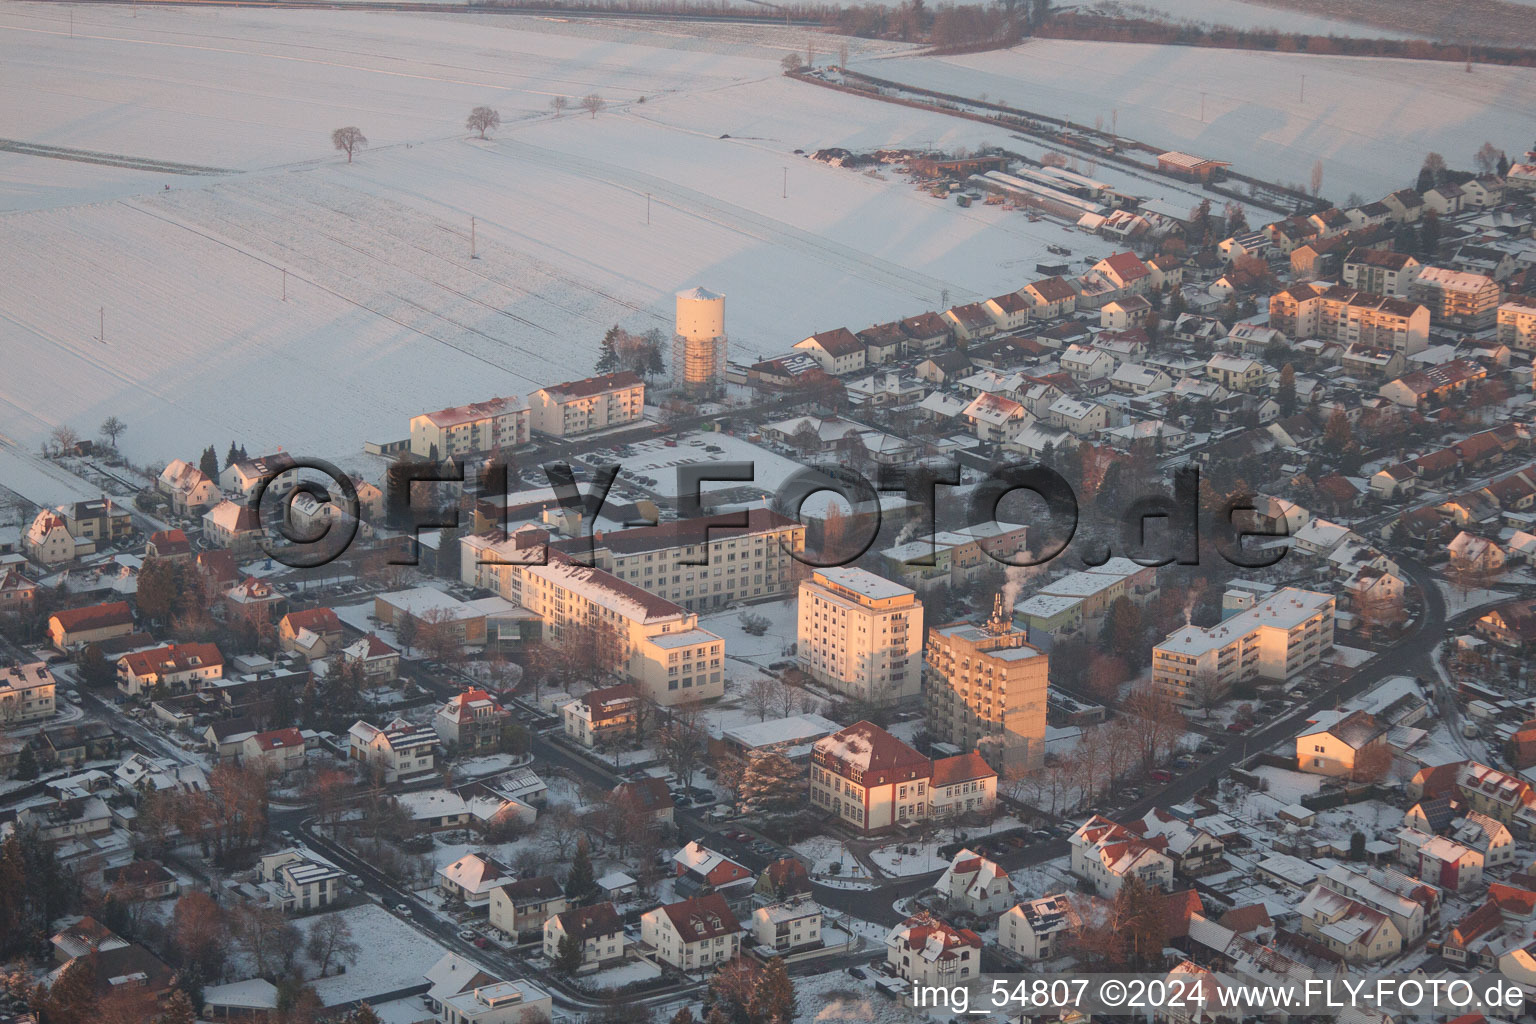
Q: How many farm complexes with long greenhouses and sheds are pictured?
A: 1